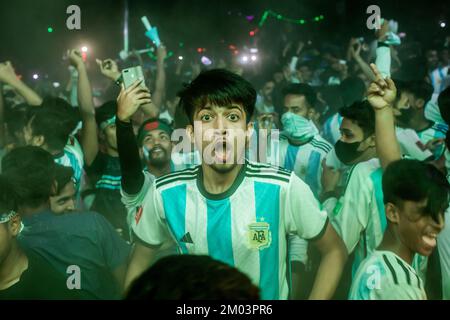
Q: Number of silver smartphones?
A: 1